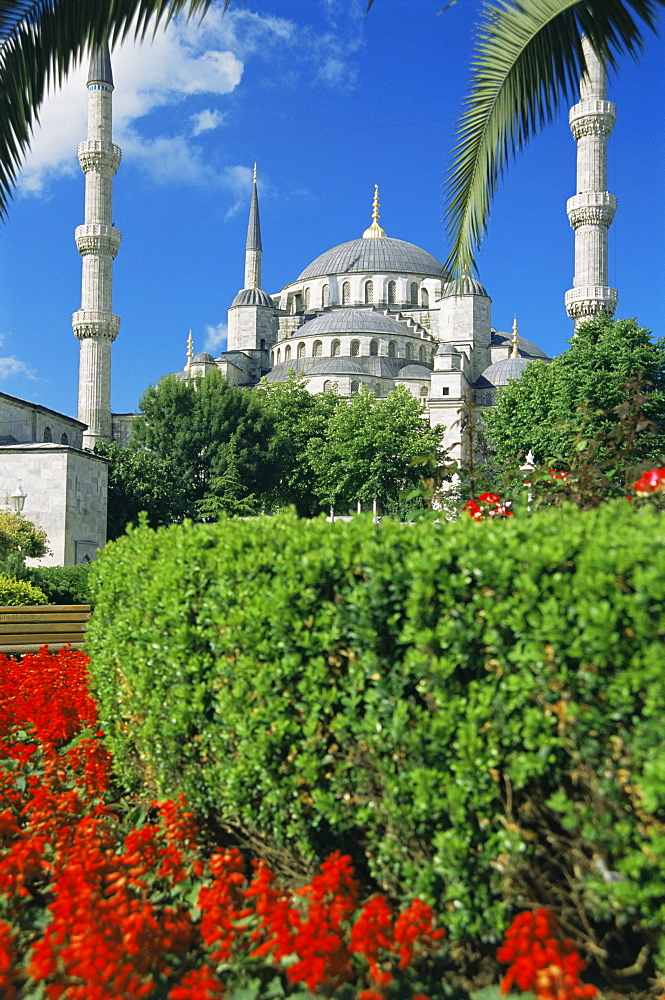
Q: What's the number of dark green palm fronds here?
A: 2